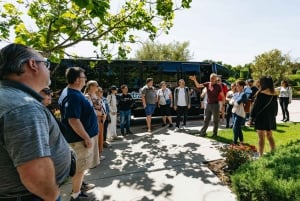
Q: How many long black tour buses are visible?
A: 1